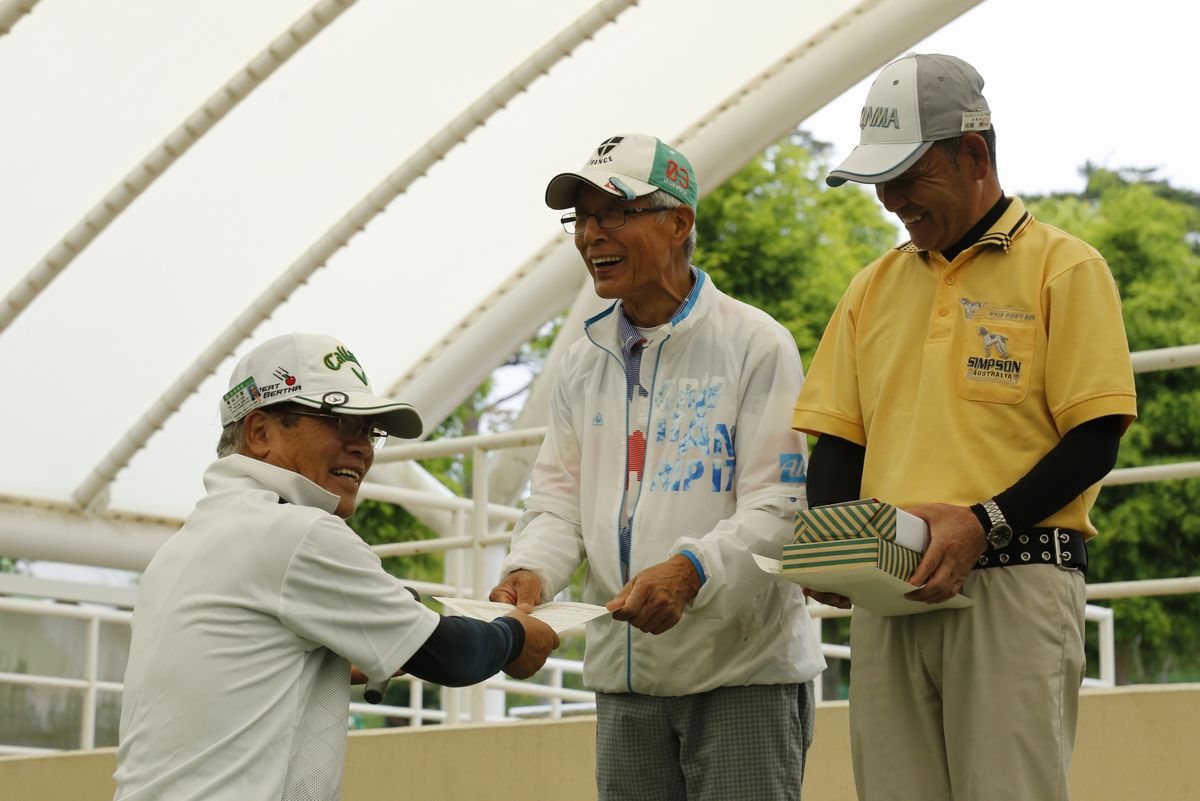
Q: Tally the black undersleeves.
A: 3